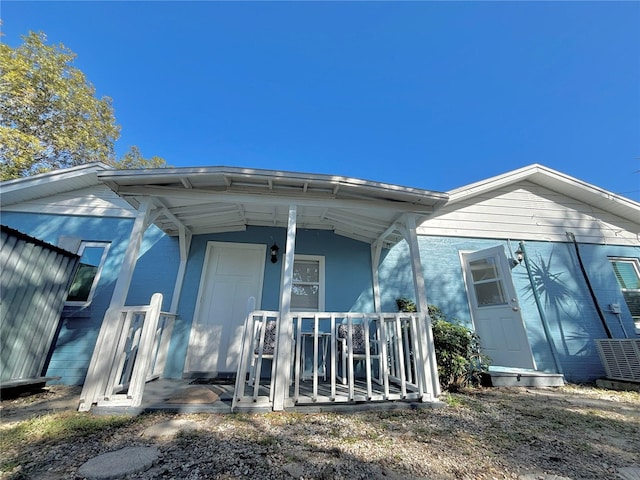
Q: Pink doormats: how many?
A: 0